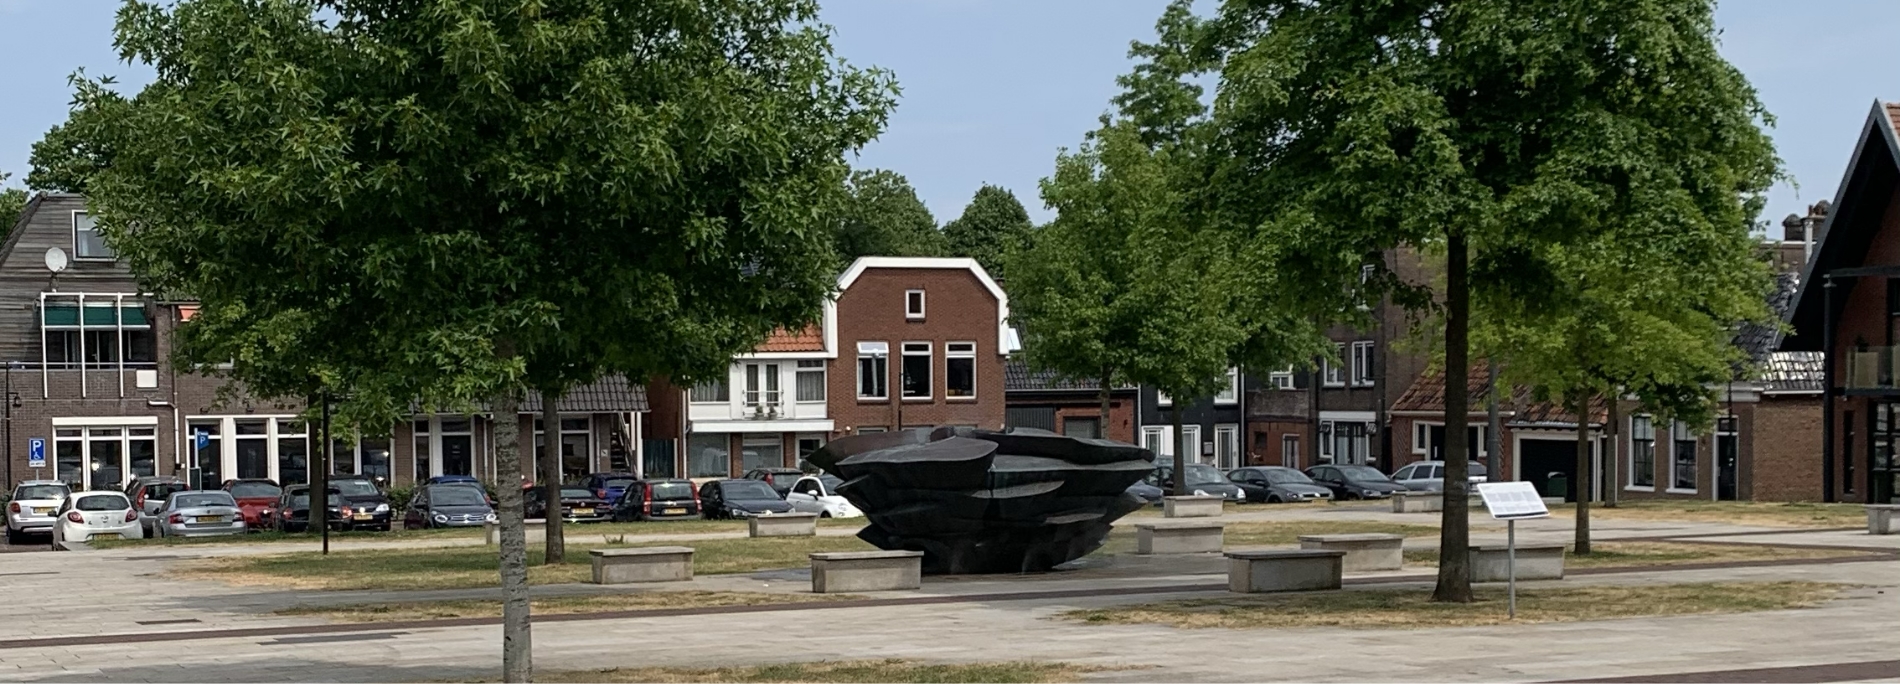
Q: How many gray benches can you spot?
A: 11